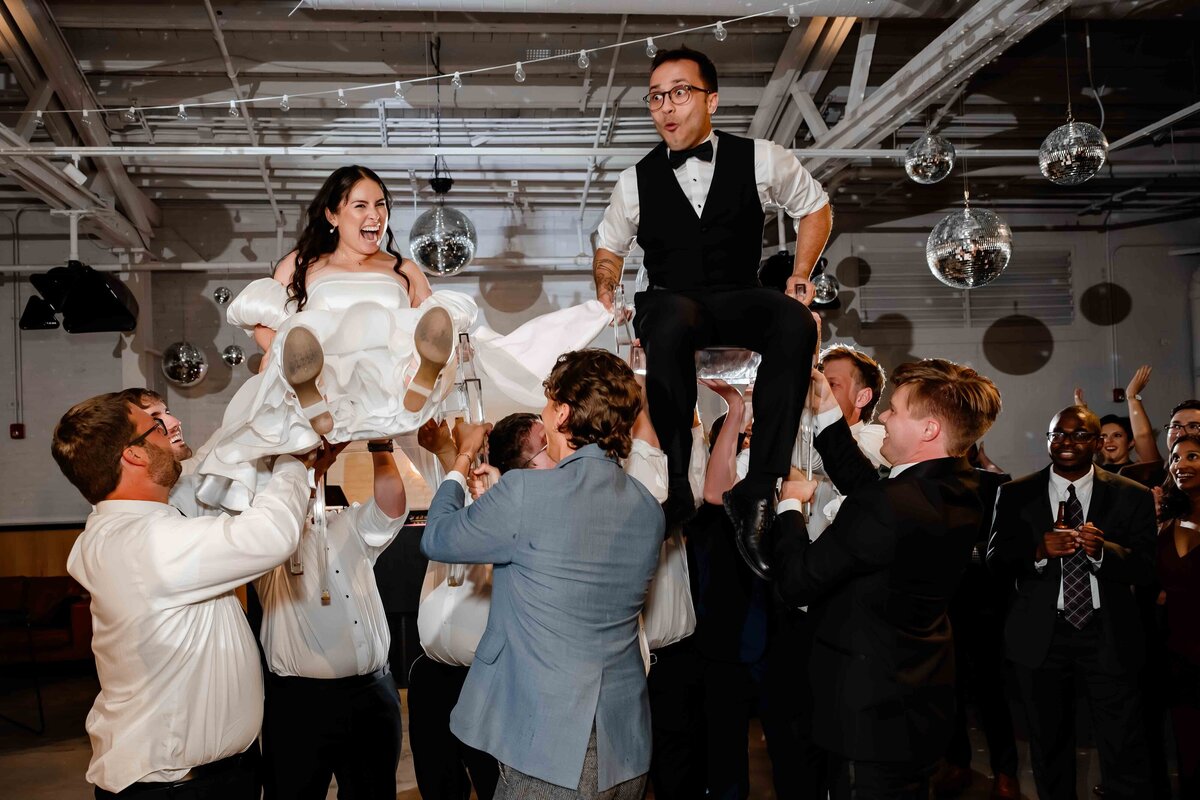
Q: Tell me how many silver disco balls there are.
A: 8